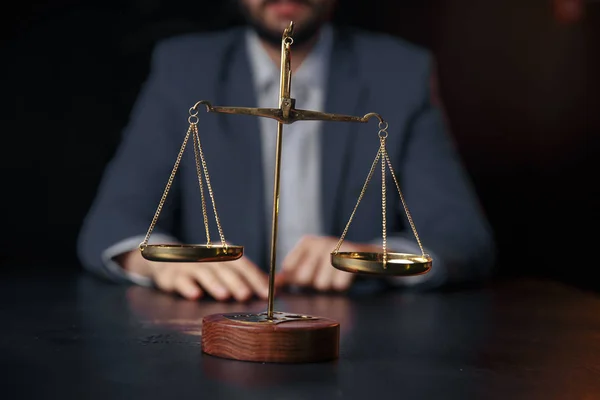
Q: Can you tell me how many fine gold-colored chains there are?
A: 6